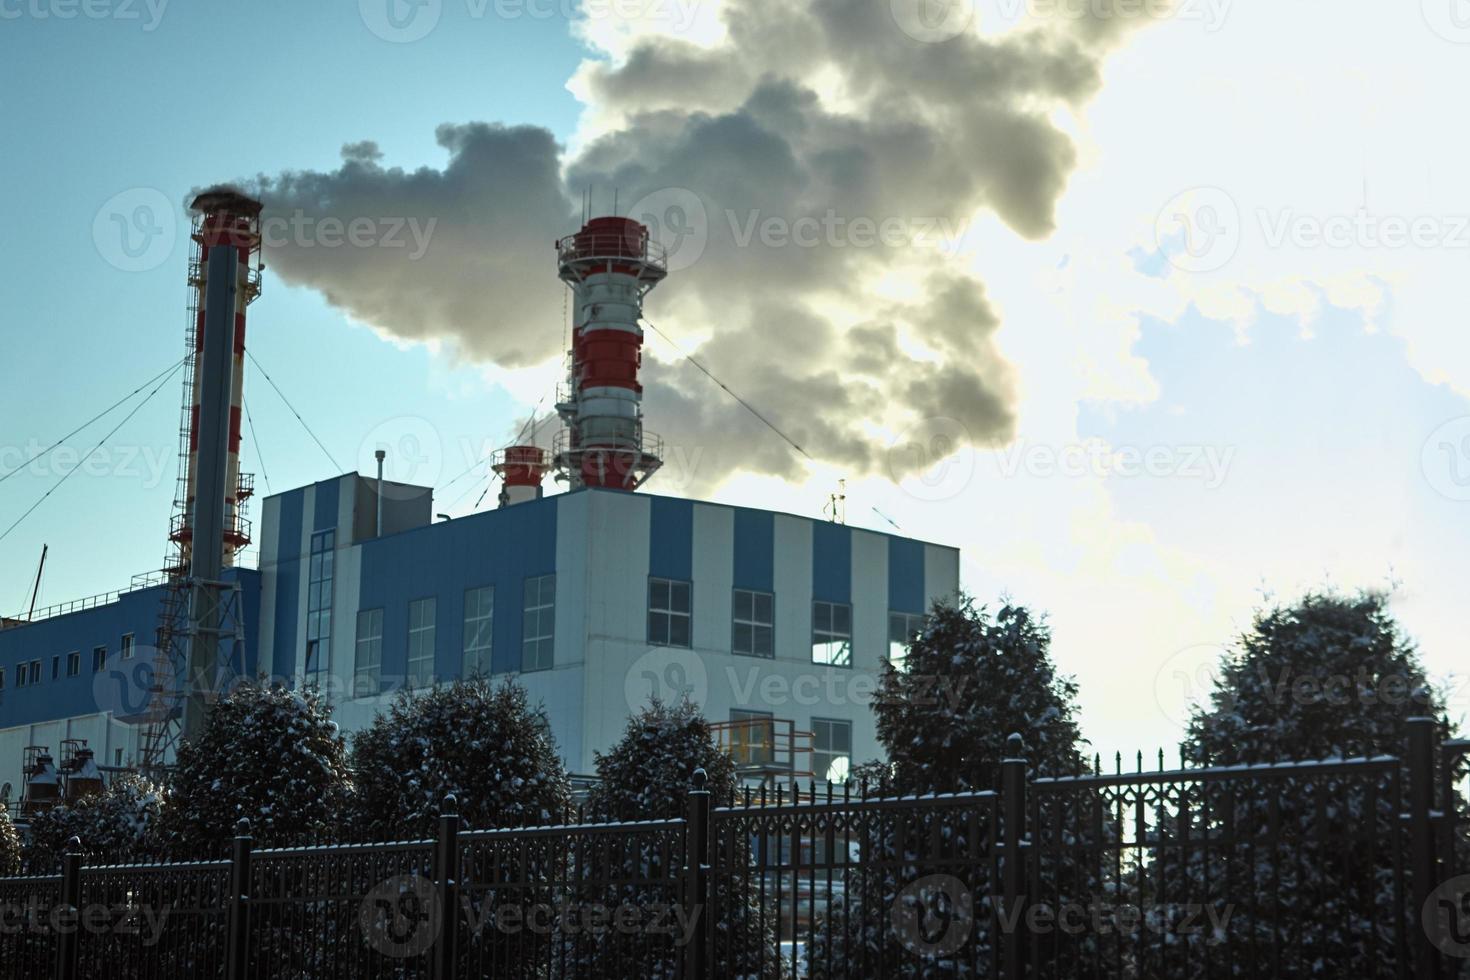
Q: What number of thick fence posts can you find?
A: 6